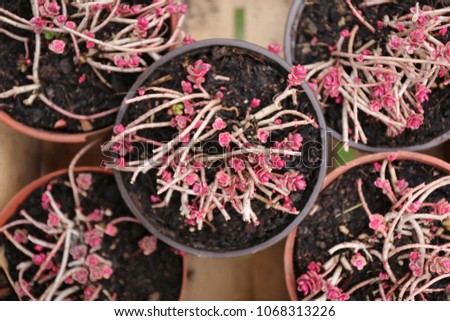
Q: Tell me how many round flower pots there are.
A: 5